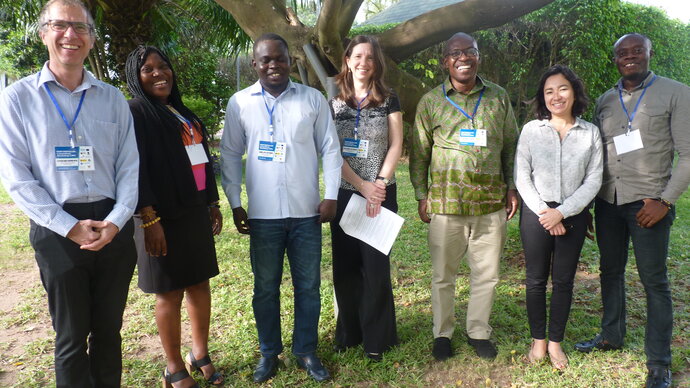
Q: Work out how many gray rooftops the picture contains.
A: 1